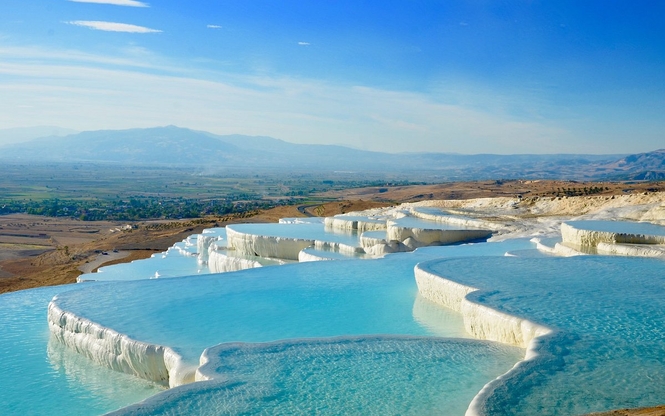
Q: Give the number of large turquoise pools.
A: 4